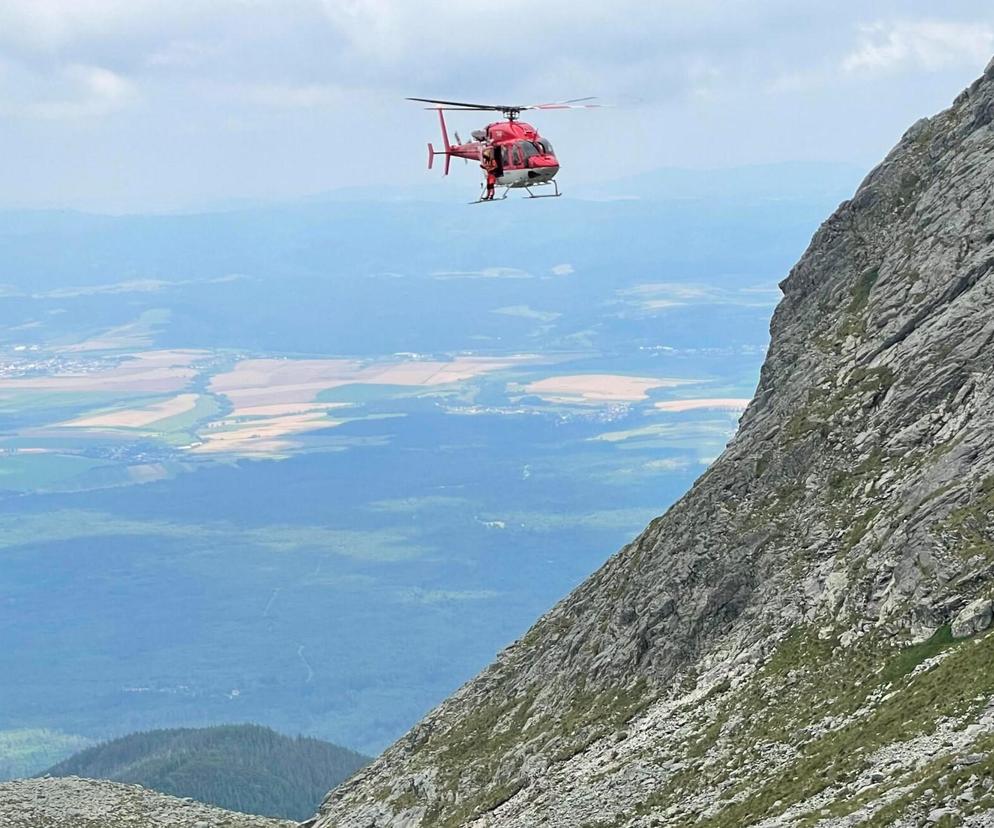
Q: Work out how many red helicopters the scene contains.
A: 1